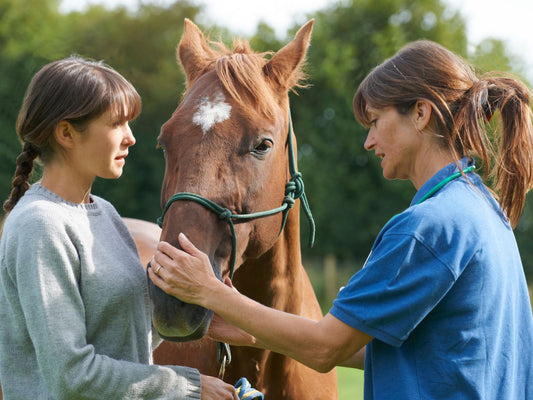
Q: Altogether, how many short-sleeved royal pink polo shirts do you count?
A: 0